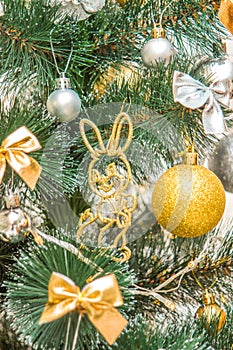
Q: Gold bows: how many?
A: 2